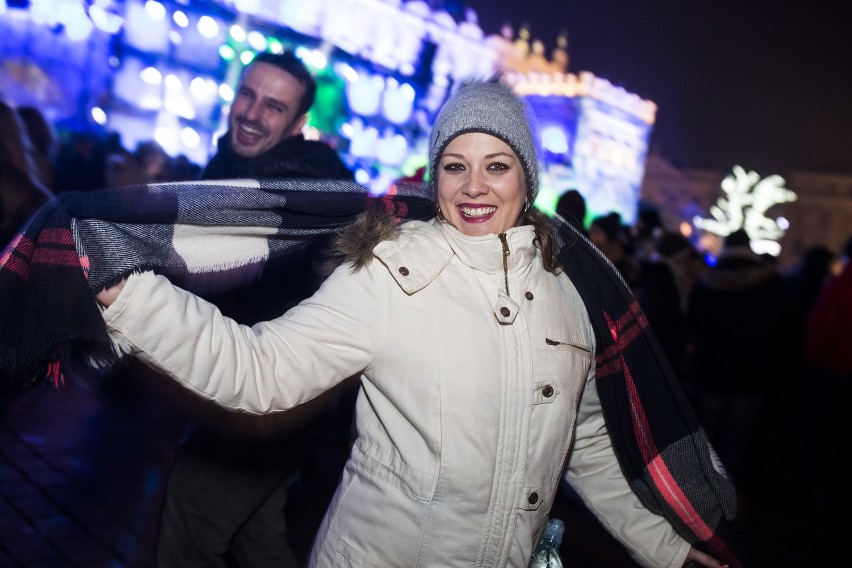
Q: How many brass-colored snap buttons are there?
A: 5